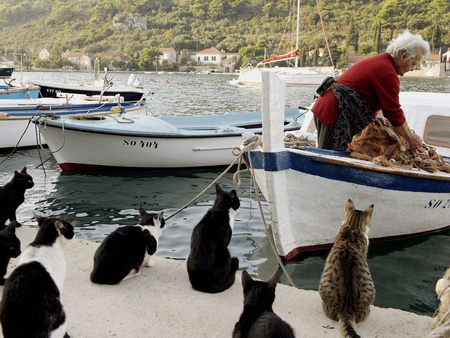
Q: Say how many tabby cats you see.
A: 1